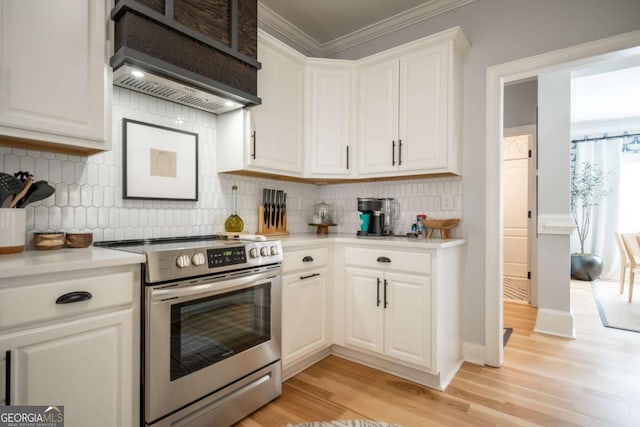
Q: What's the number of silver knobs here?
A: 5